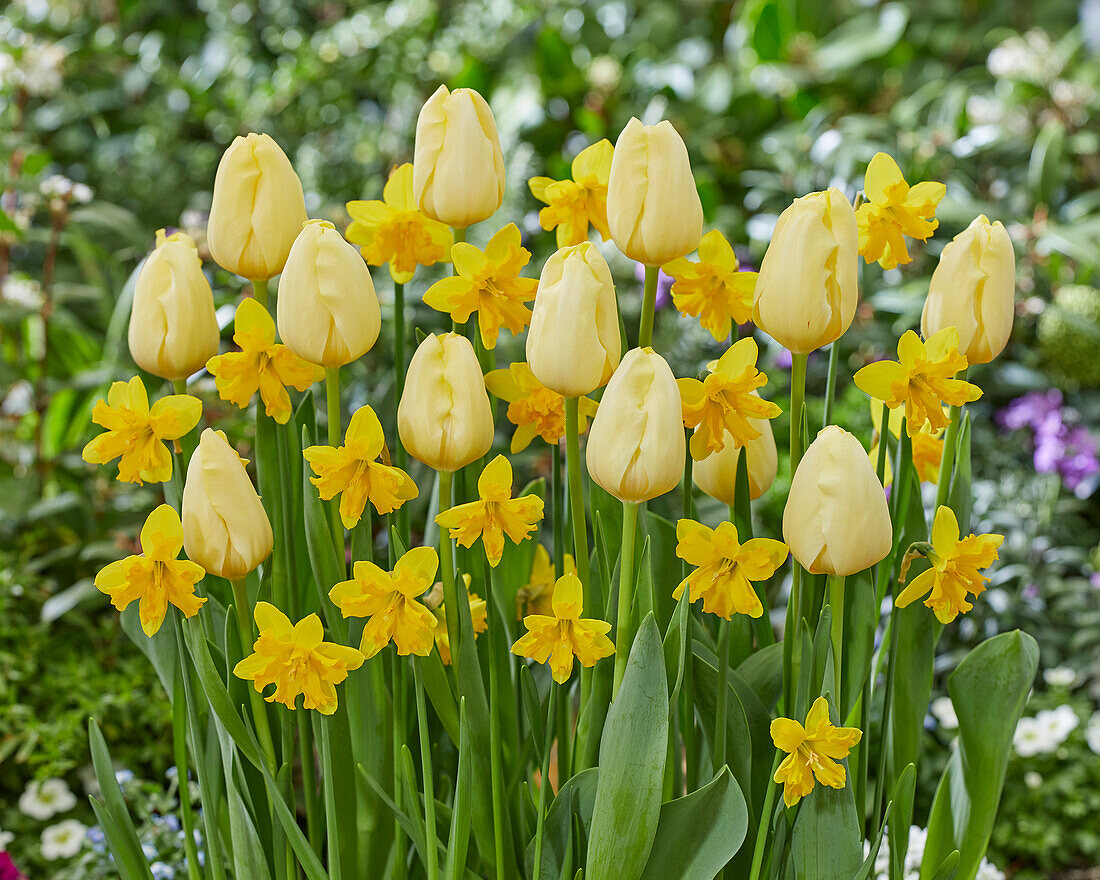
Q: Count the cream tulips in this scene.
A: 13